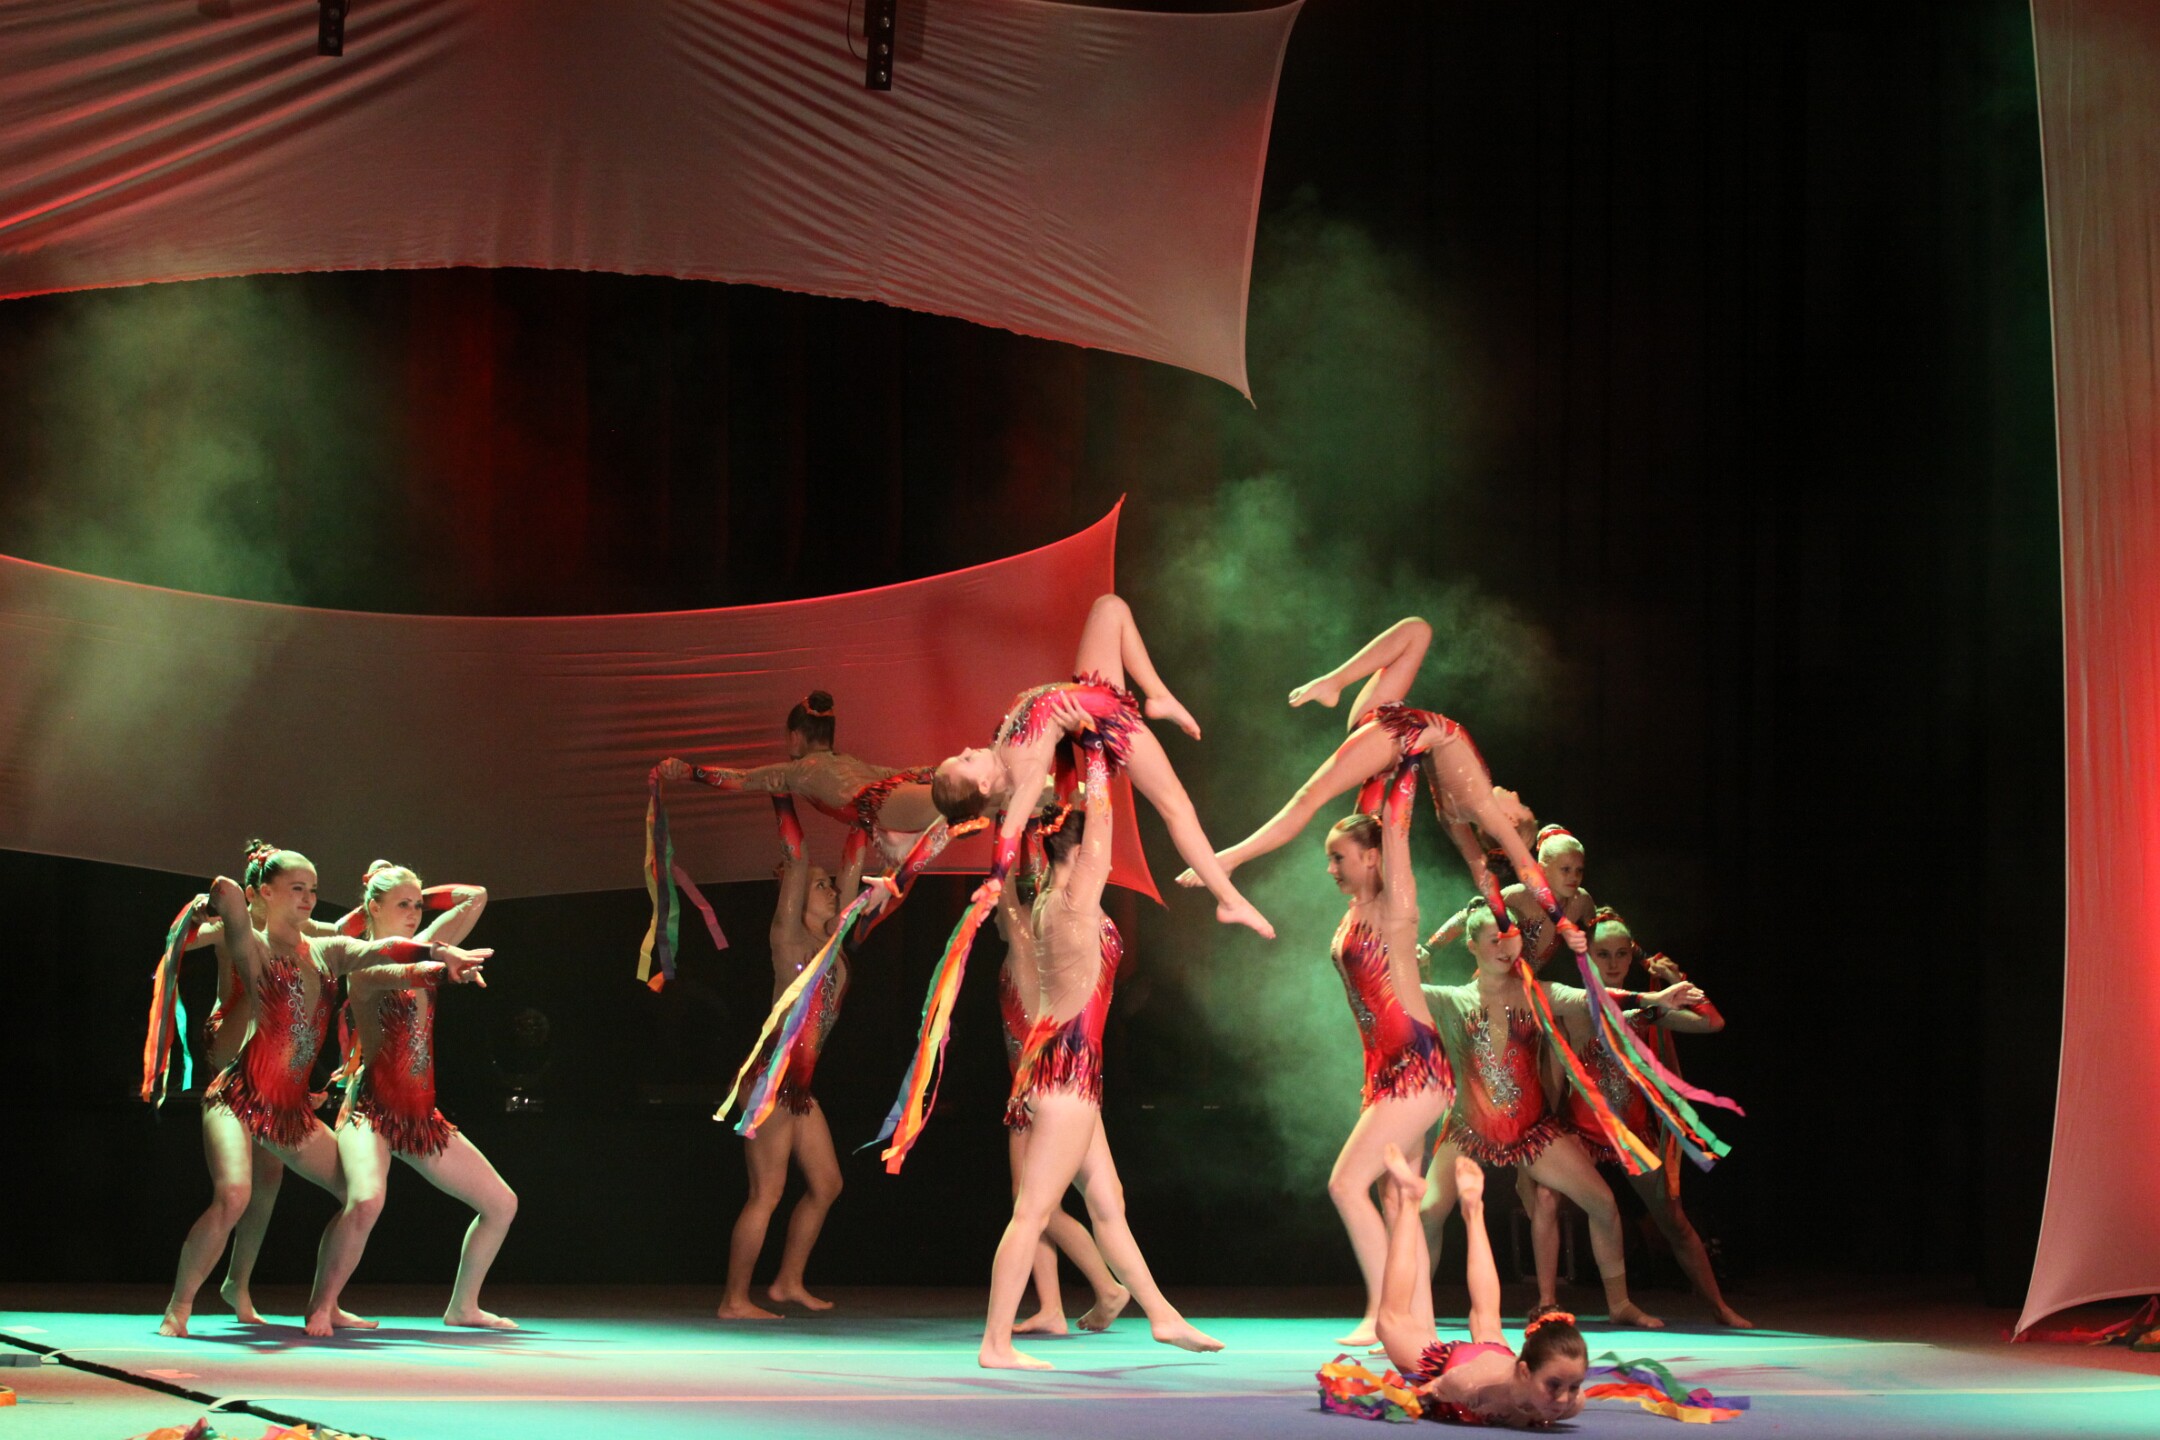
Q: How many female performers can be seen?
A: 14